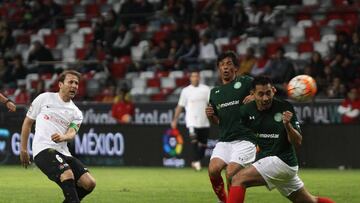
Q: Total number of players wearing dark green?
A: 2